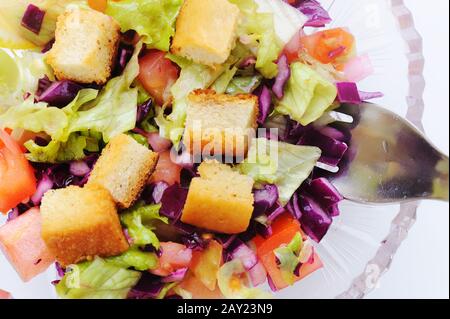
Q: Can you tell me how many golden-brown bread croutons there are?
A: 6